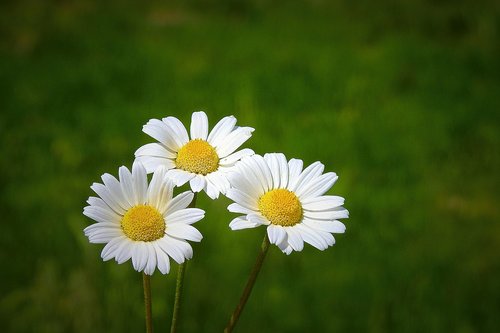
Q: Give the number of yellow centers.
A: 3